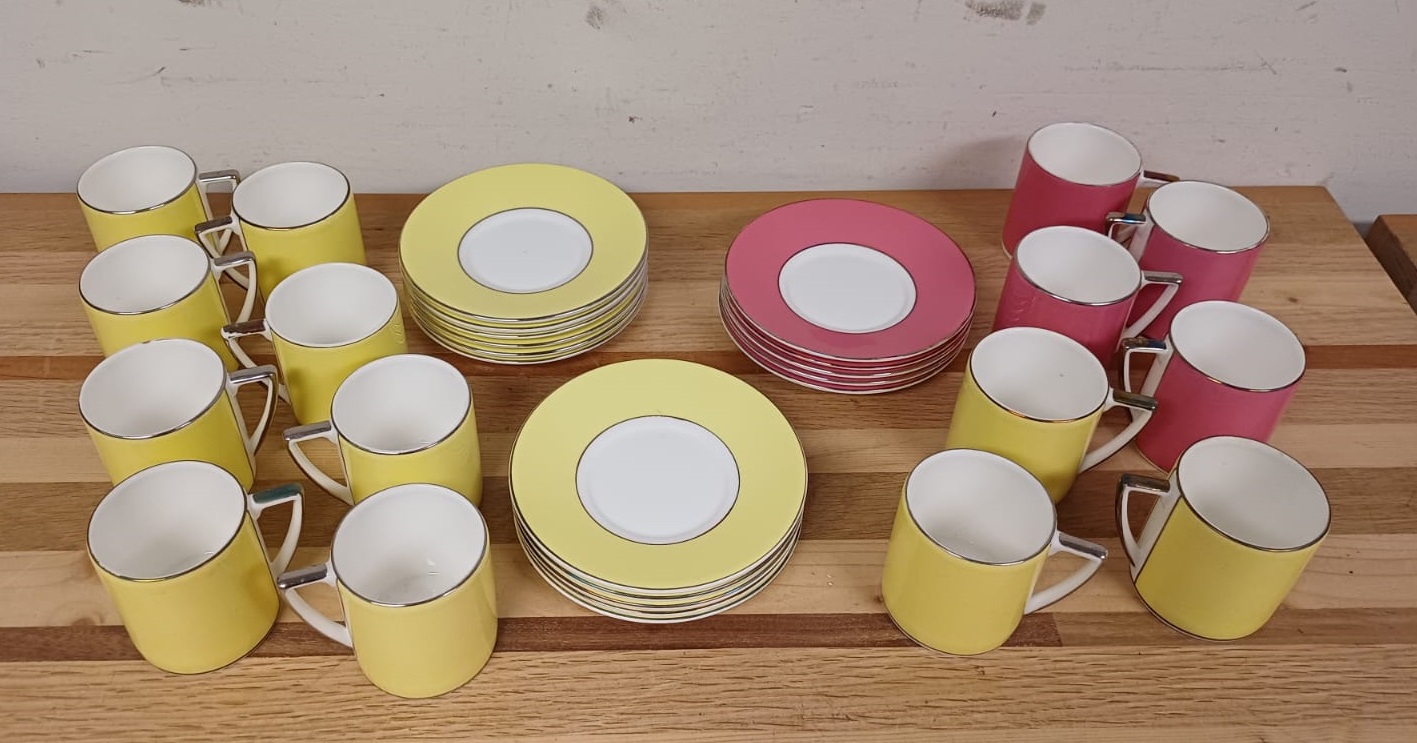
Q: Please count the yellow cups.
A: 11